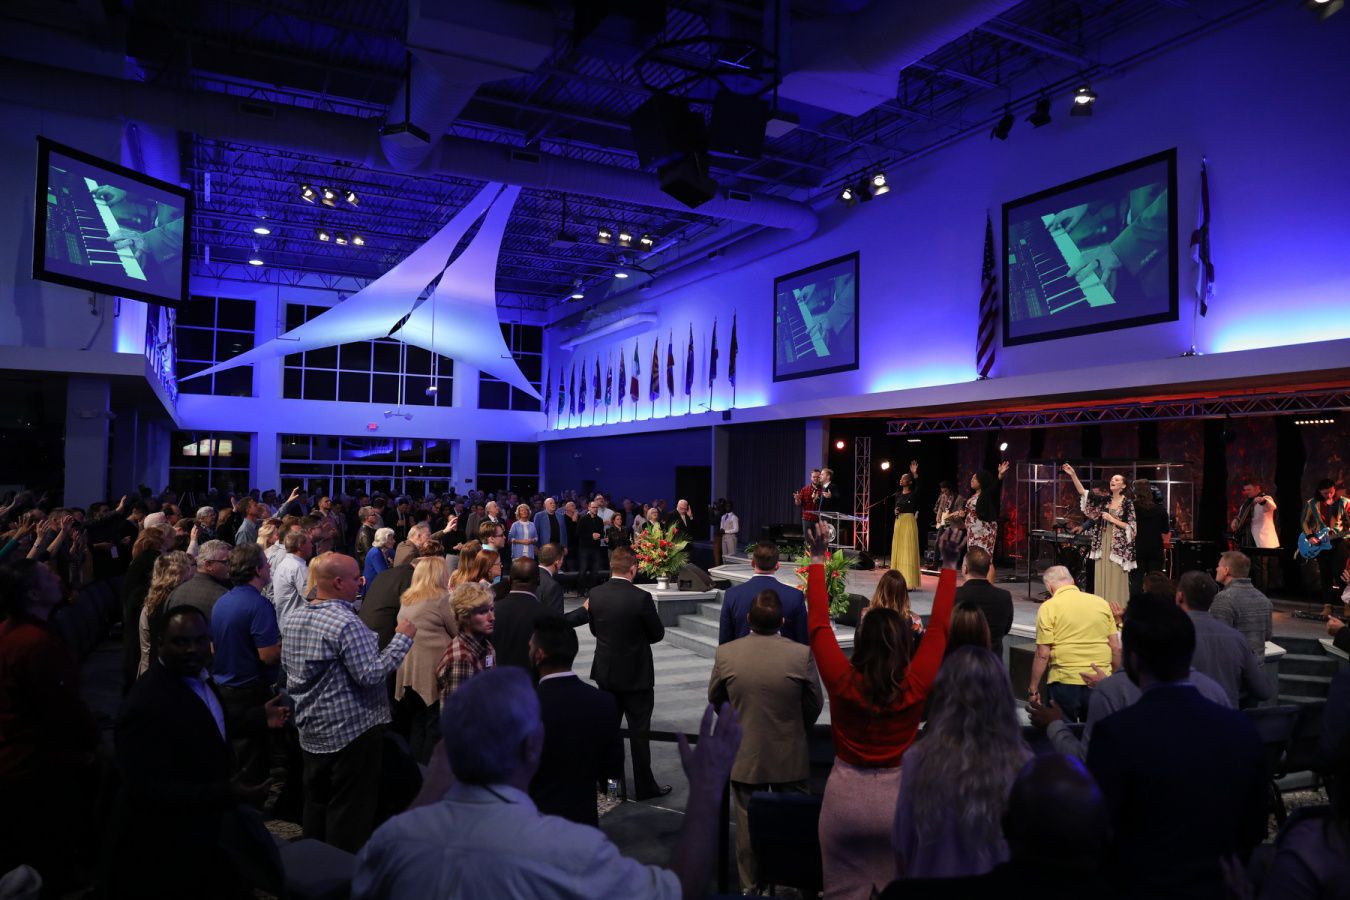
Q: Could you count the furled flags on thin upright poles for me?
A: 15